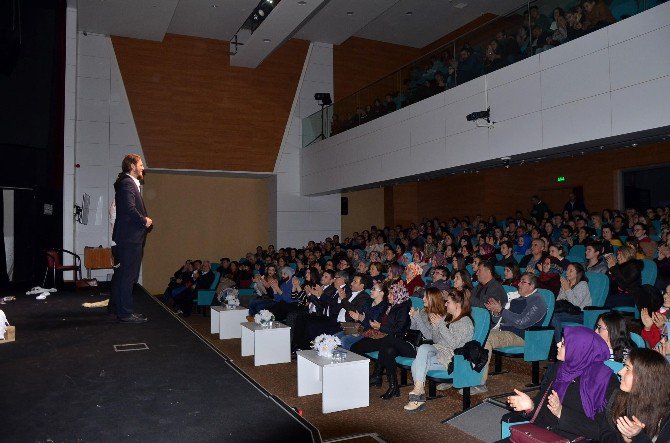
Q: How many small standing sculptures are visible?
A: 0